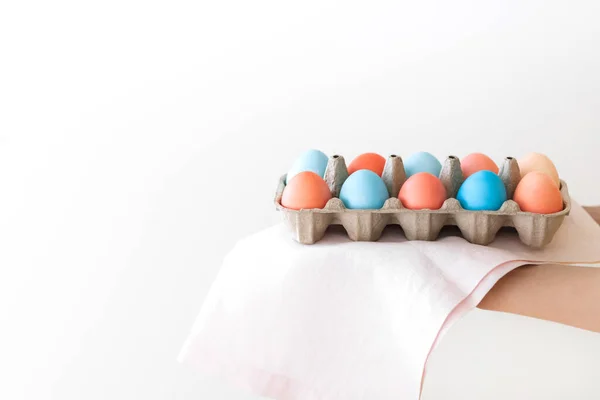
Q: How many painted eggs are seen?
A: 10